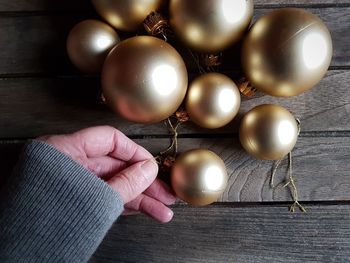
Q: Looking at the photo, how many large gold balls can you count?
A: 4